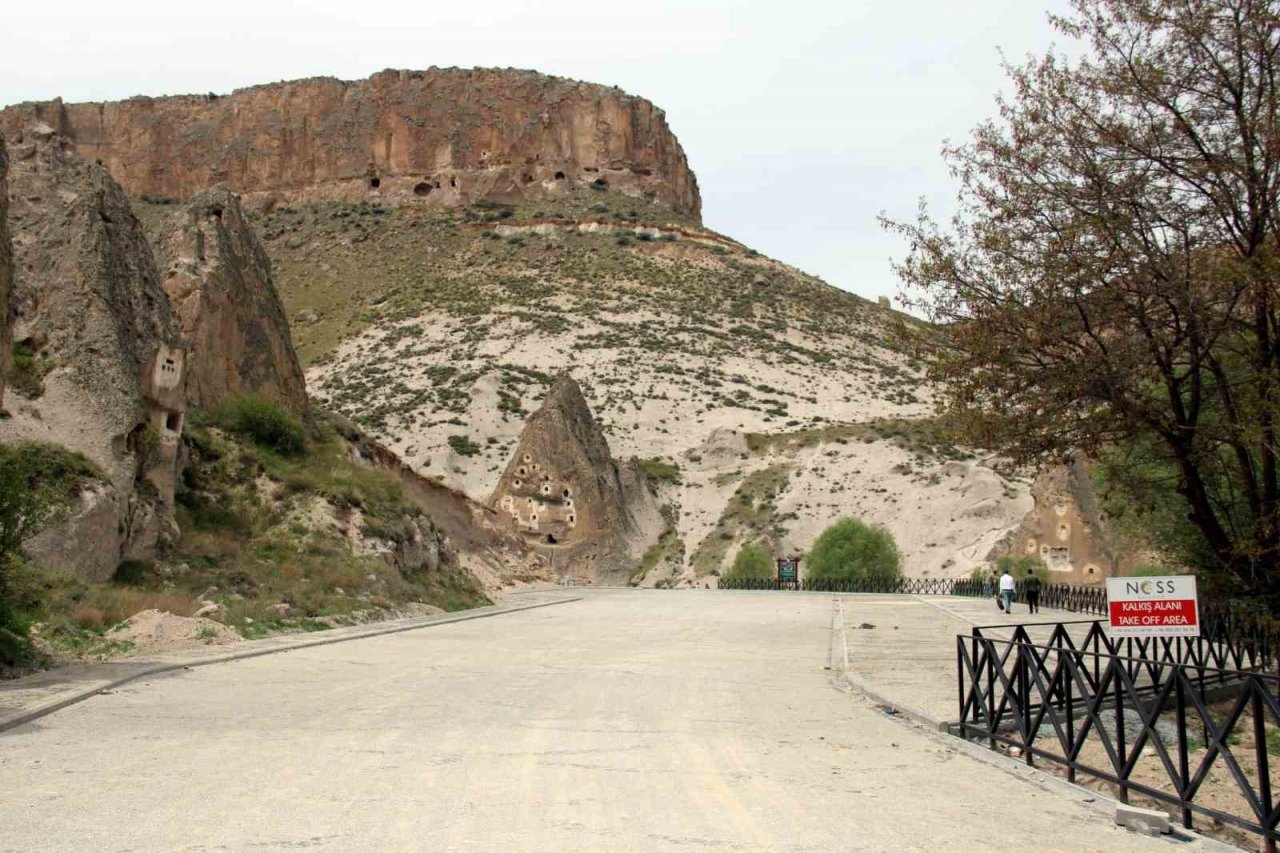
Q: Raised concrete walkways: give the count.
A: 2